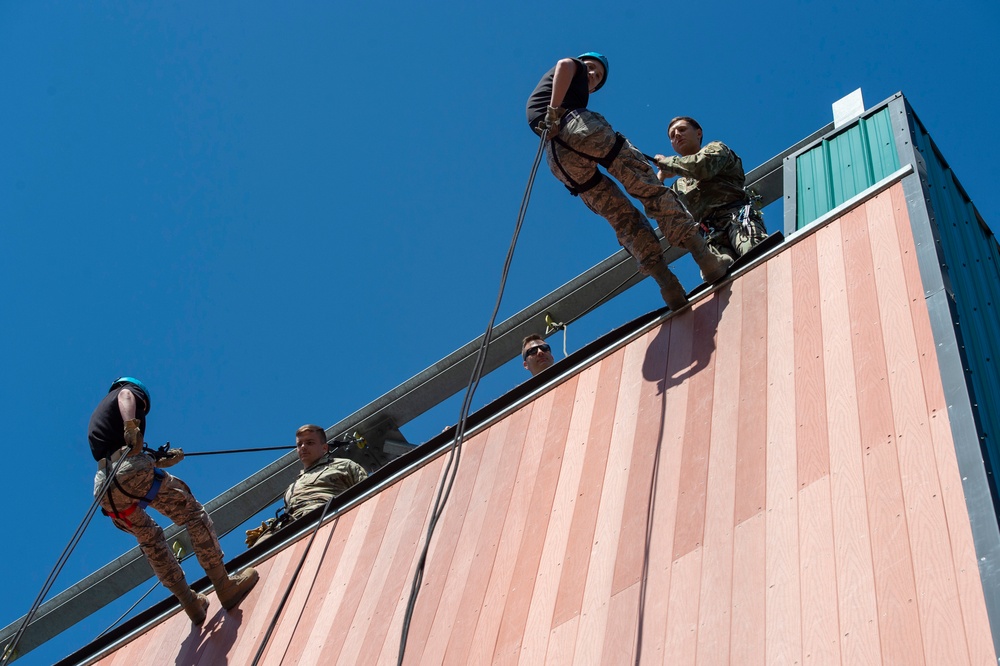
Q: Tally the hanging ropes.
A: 3